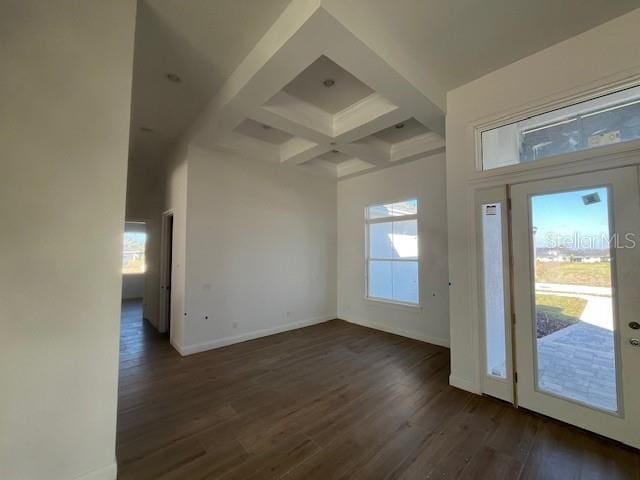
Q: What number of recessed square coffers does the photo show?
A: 4